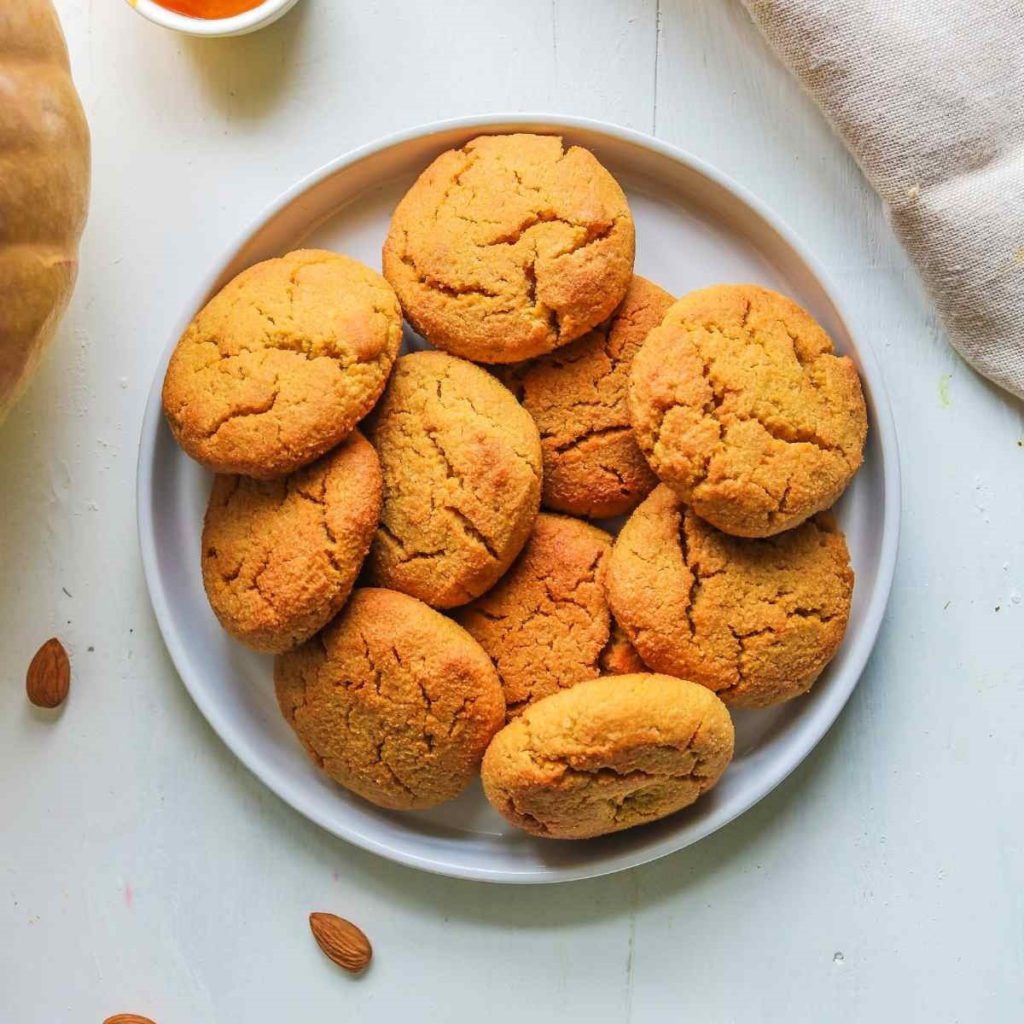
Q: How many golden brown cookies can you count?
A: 10